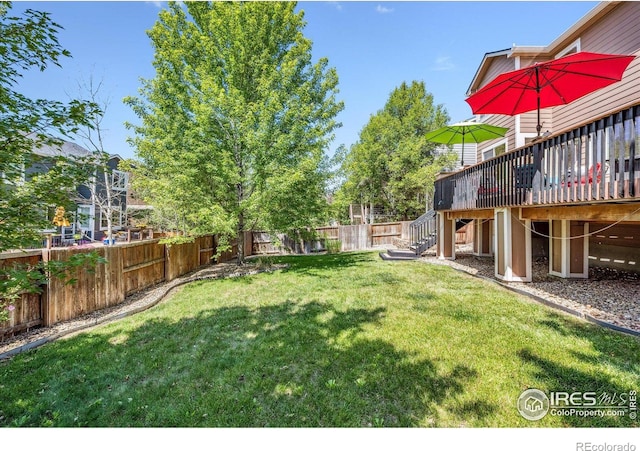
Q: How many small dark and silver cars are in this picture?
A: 0